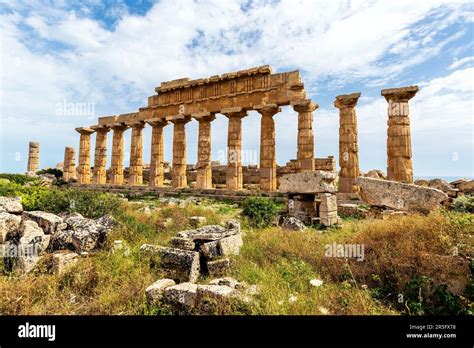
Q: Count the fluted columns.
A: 14